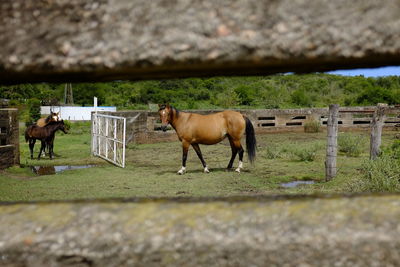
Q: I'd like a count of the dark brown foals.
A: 1